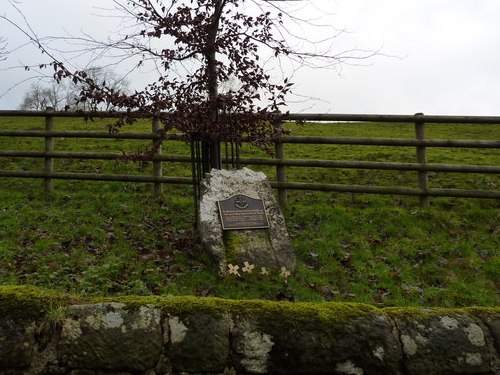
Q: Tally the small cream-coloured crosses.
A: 4